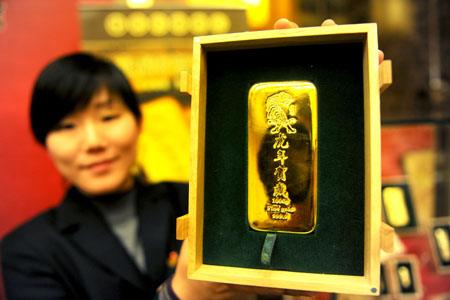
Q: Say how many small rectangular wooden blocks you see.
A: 4